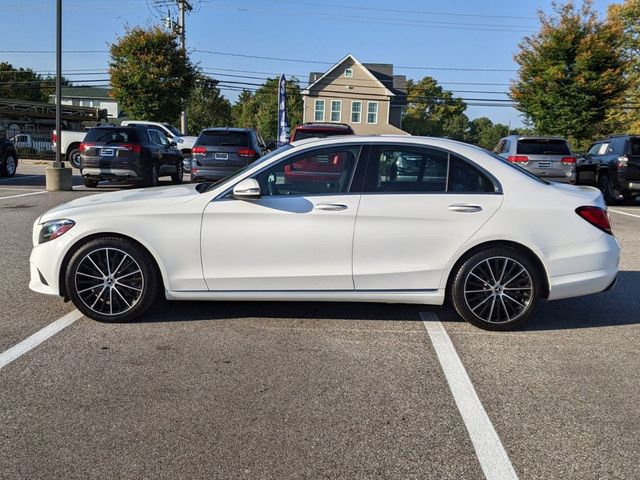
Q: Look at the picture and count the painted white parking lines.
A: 4